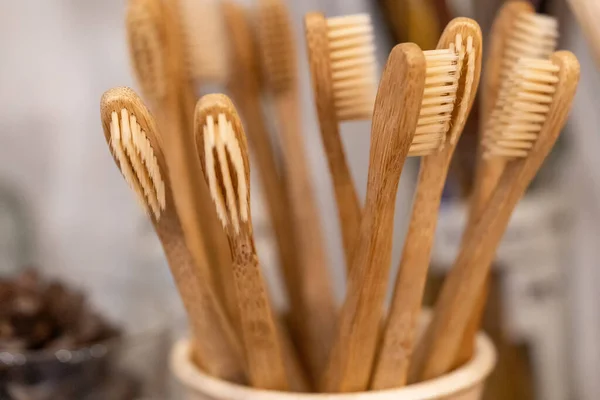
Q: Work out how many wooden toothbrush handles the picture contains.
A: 11